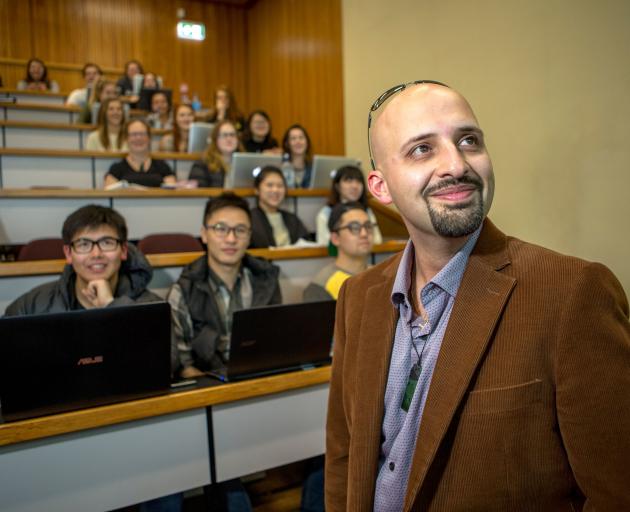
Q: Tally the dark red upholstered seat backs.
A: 2